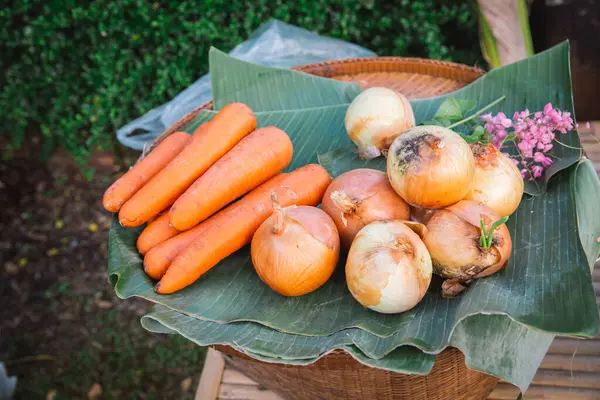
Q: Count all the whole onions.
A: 7